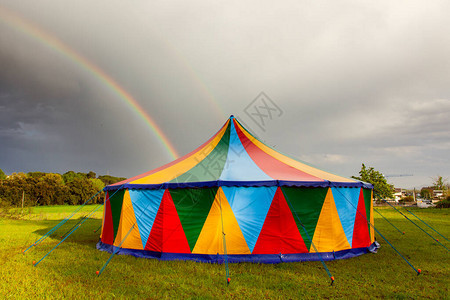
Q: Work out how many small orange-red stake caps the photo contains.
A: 11